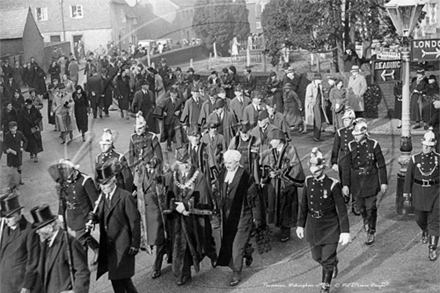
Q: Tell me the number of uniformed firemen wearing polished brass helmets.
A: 7